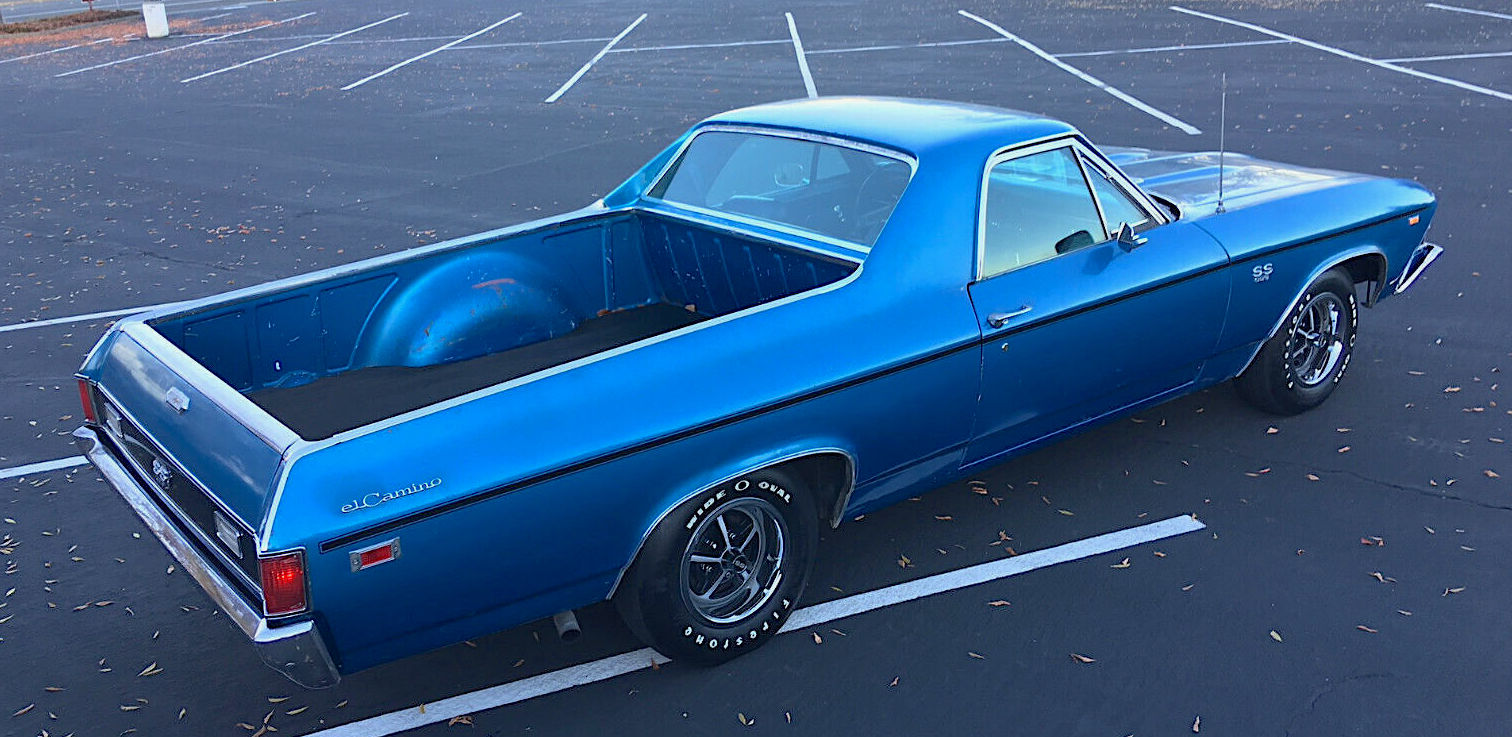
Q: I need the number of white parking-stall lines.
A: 12